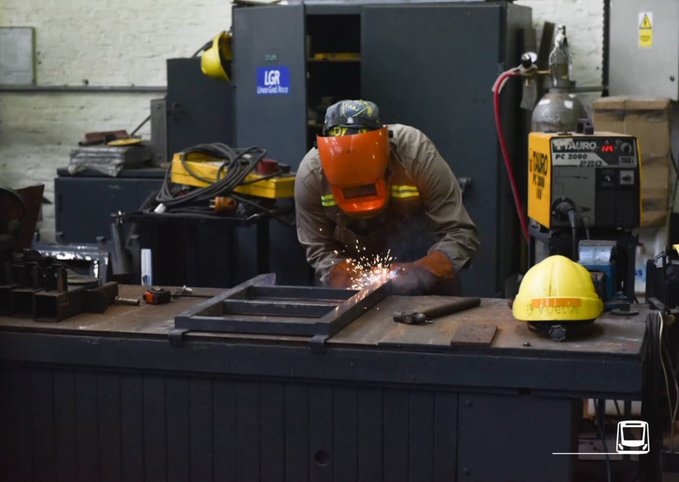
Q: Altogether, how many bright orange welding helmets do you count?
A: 1